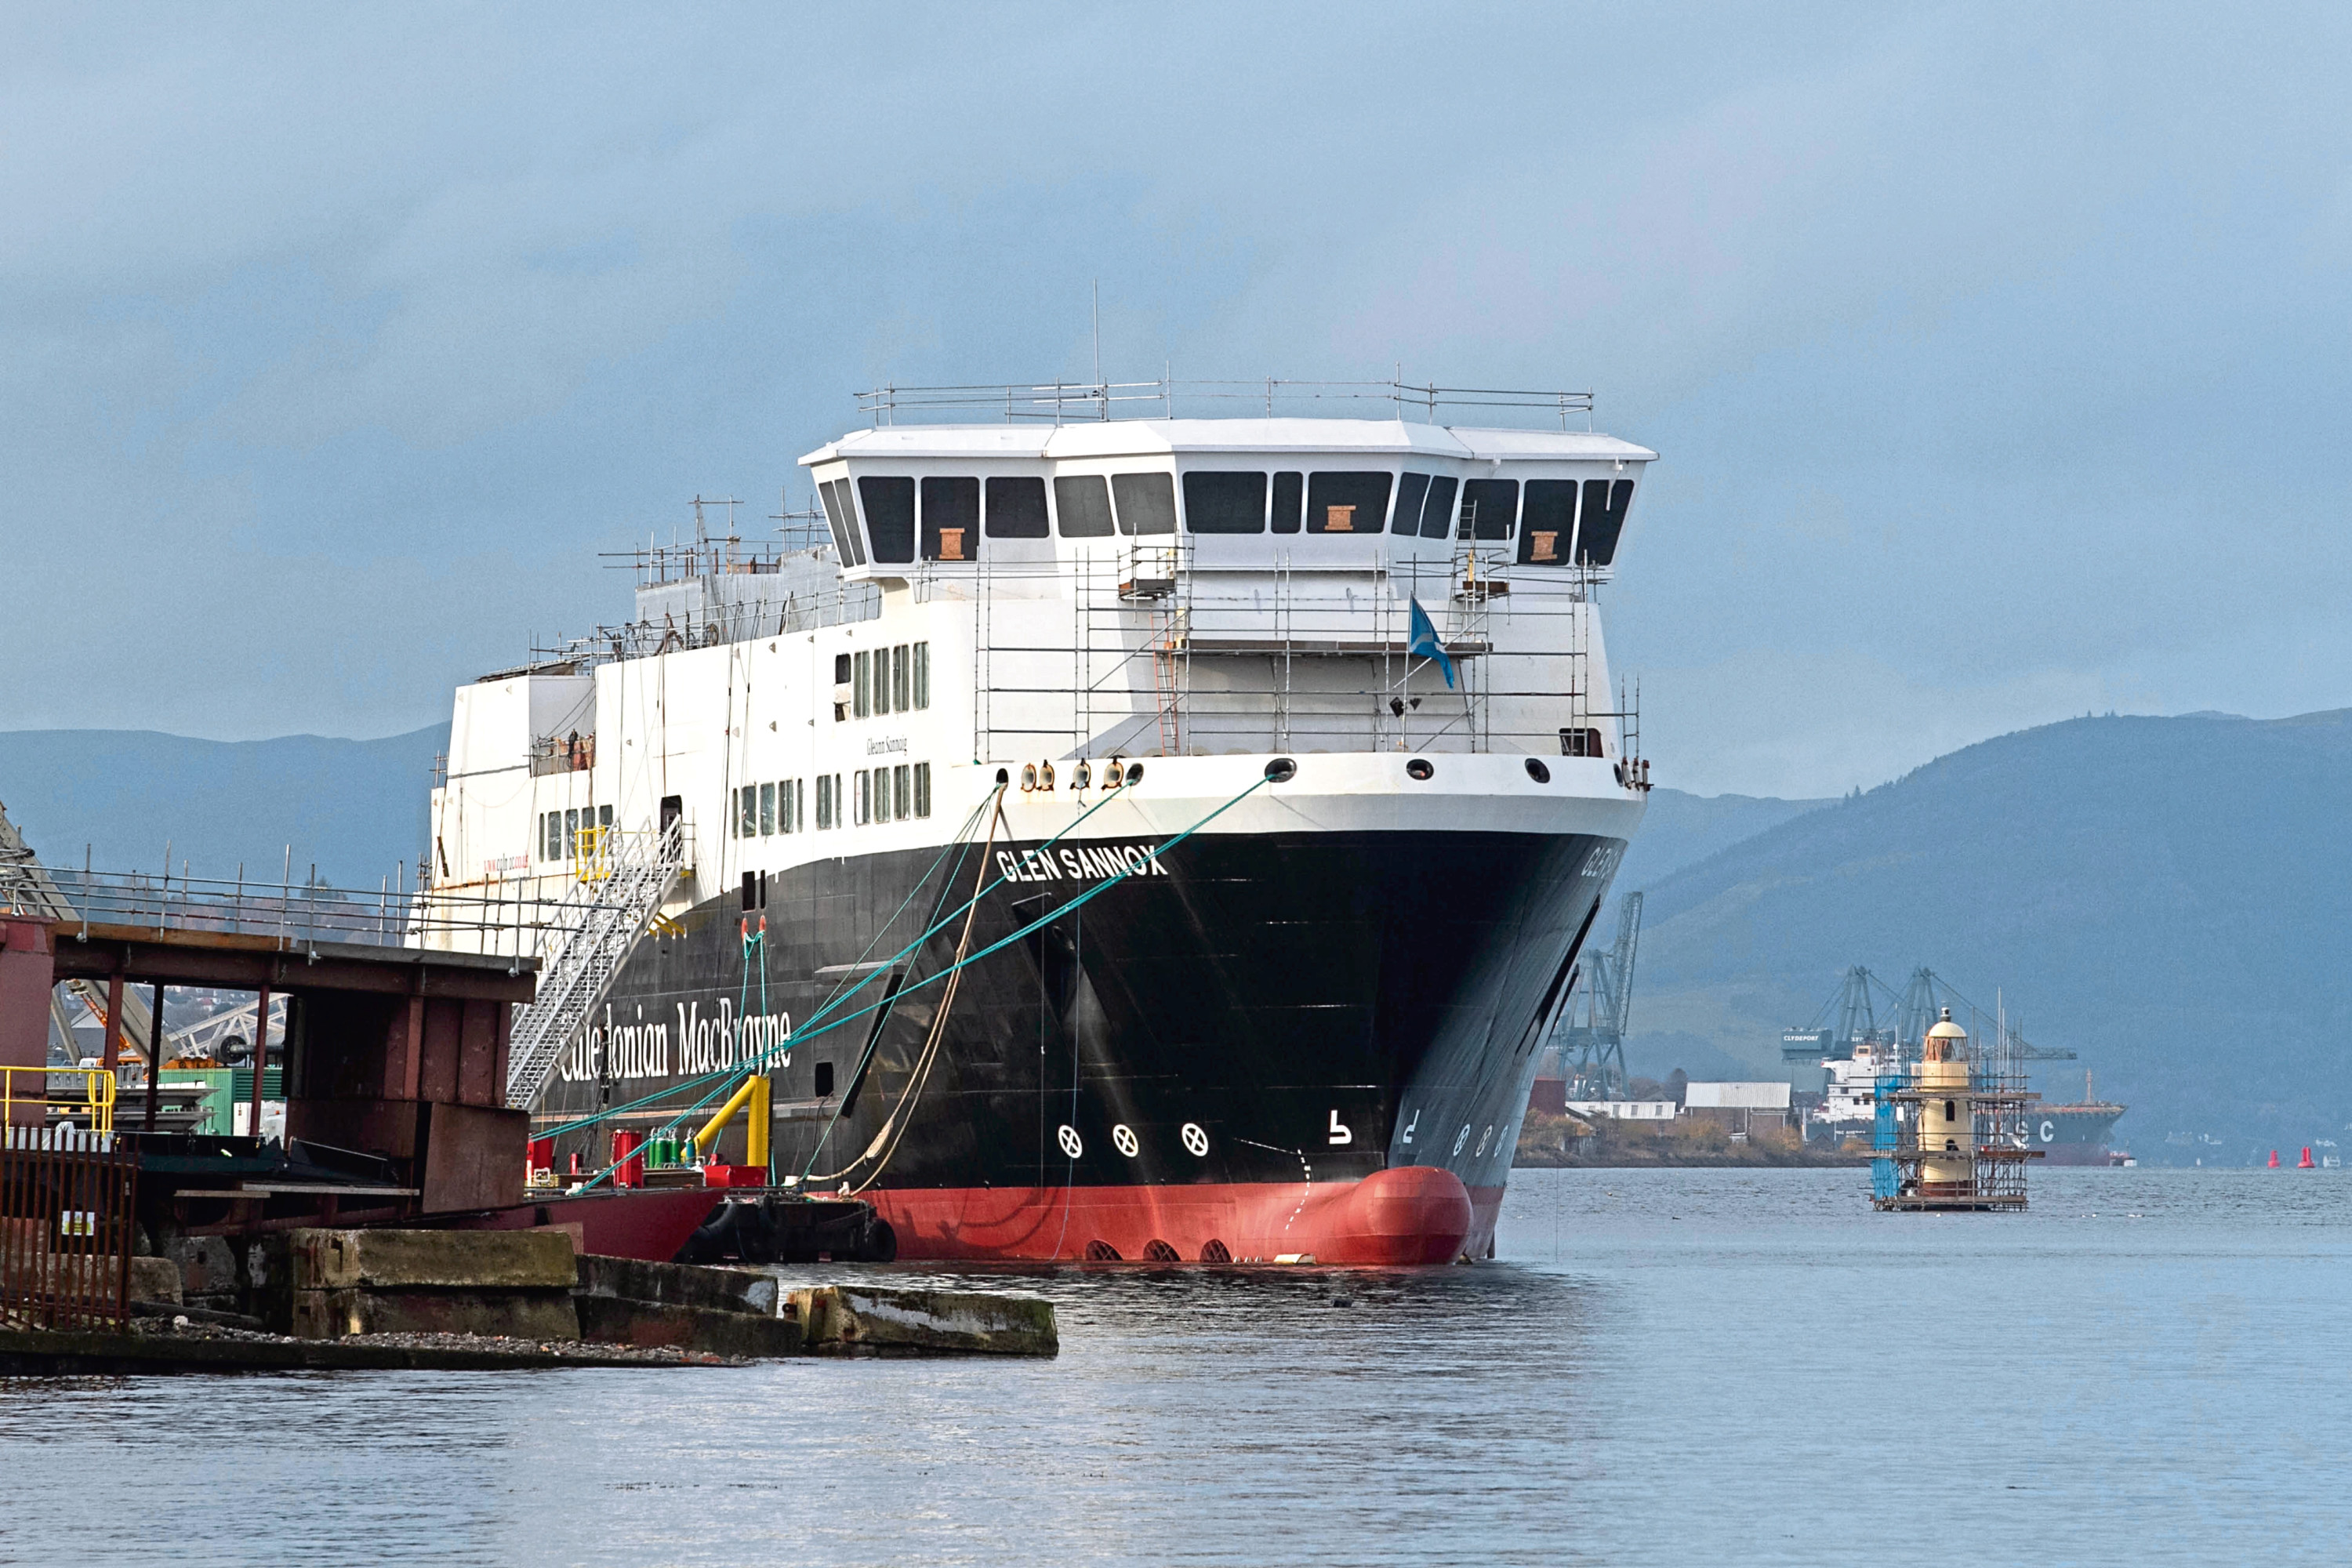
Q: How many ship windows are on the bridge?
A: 15